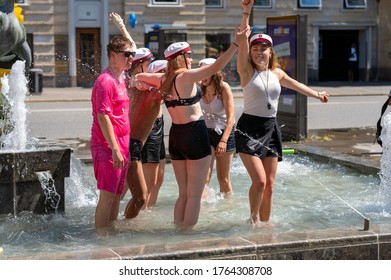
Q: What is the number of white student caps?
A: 5